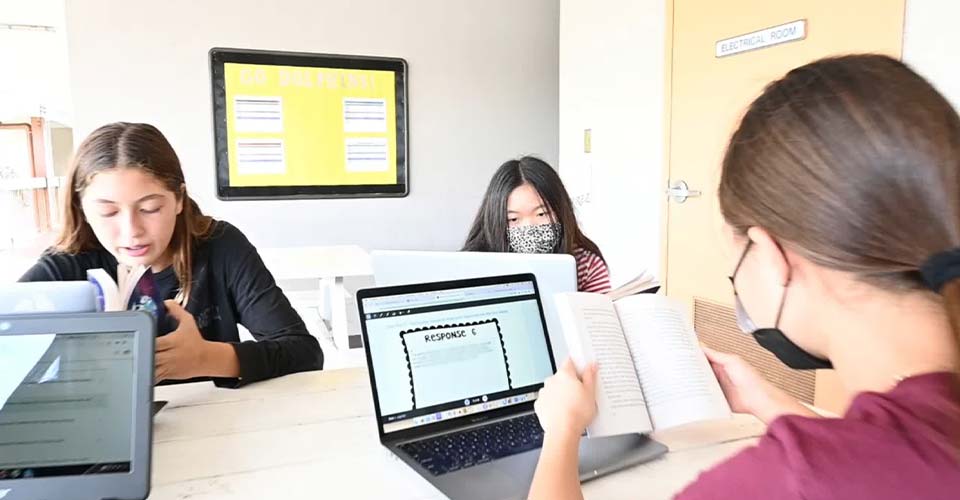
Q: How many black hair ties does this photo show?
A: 1